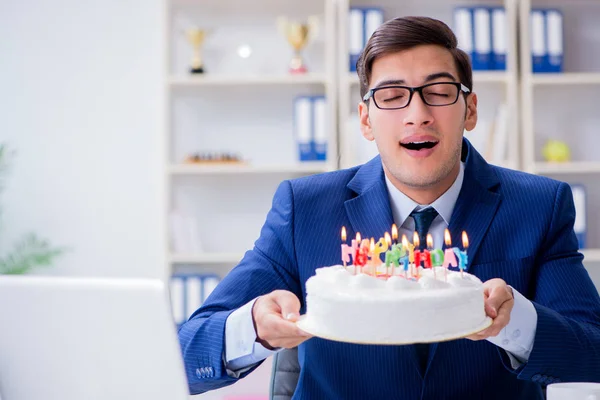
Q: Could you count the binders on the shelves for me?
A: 13